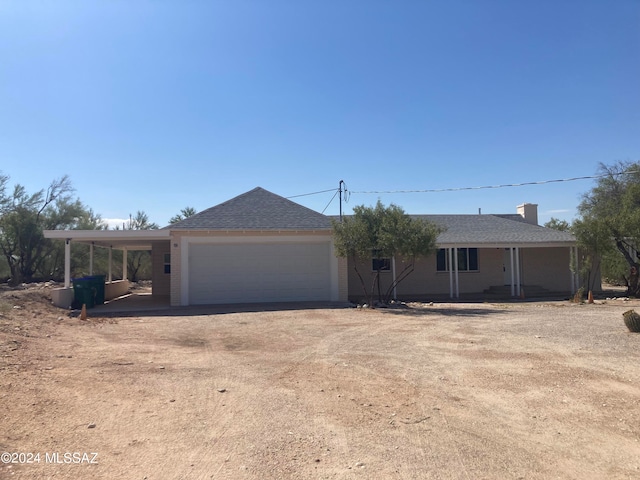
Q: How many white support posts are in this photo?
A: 11